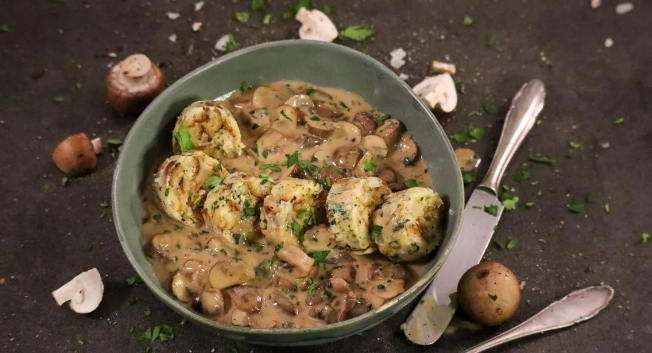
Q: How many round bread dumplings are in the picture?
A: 6